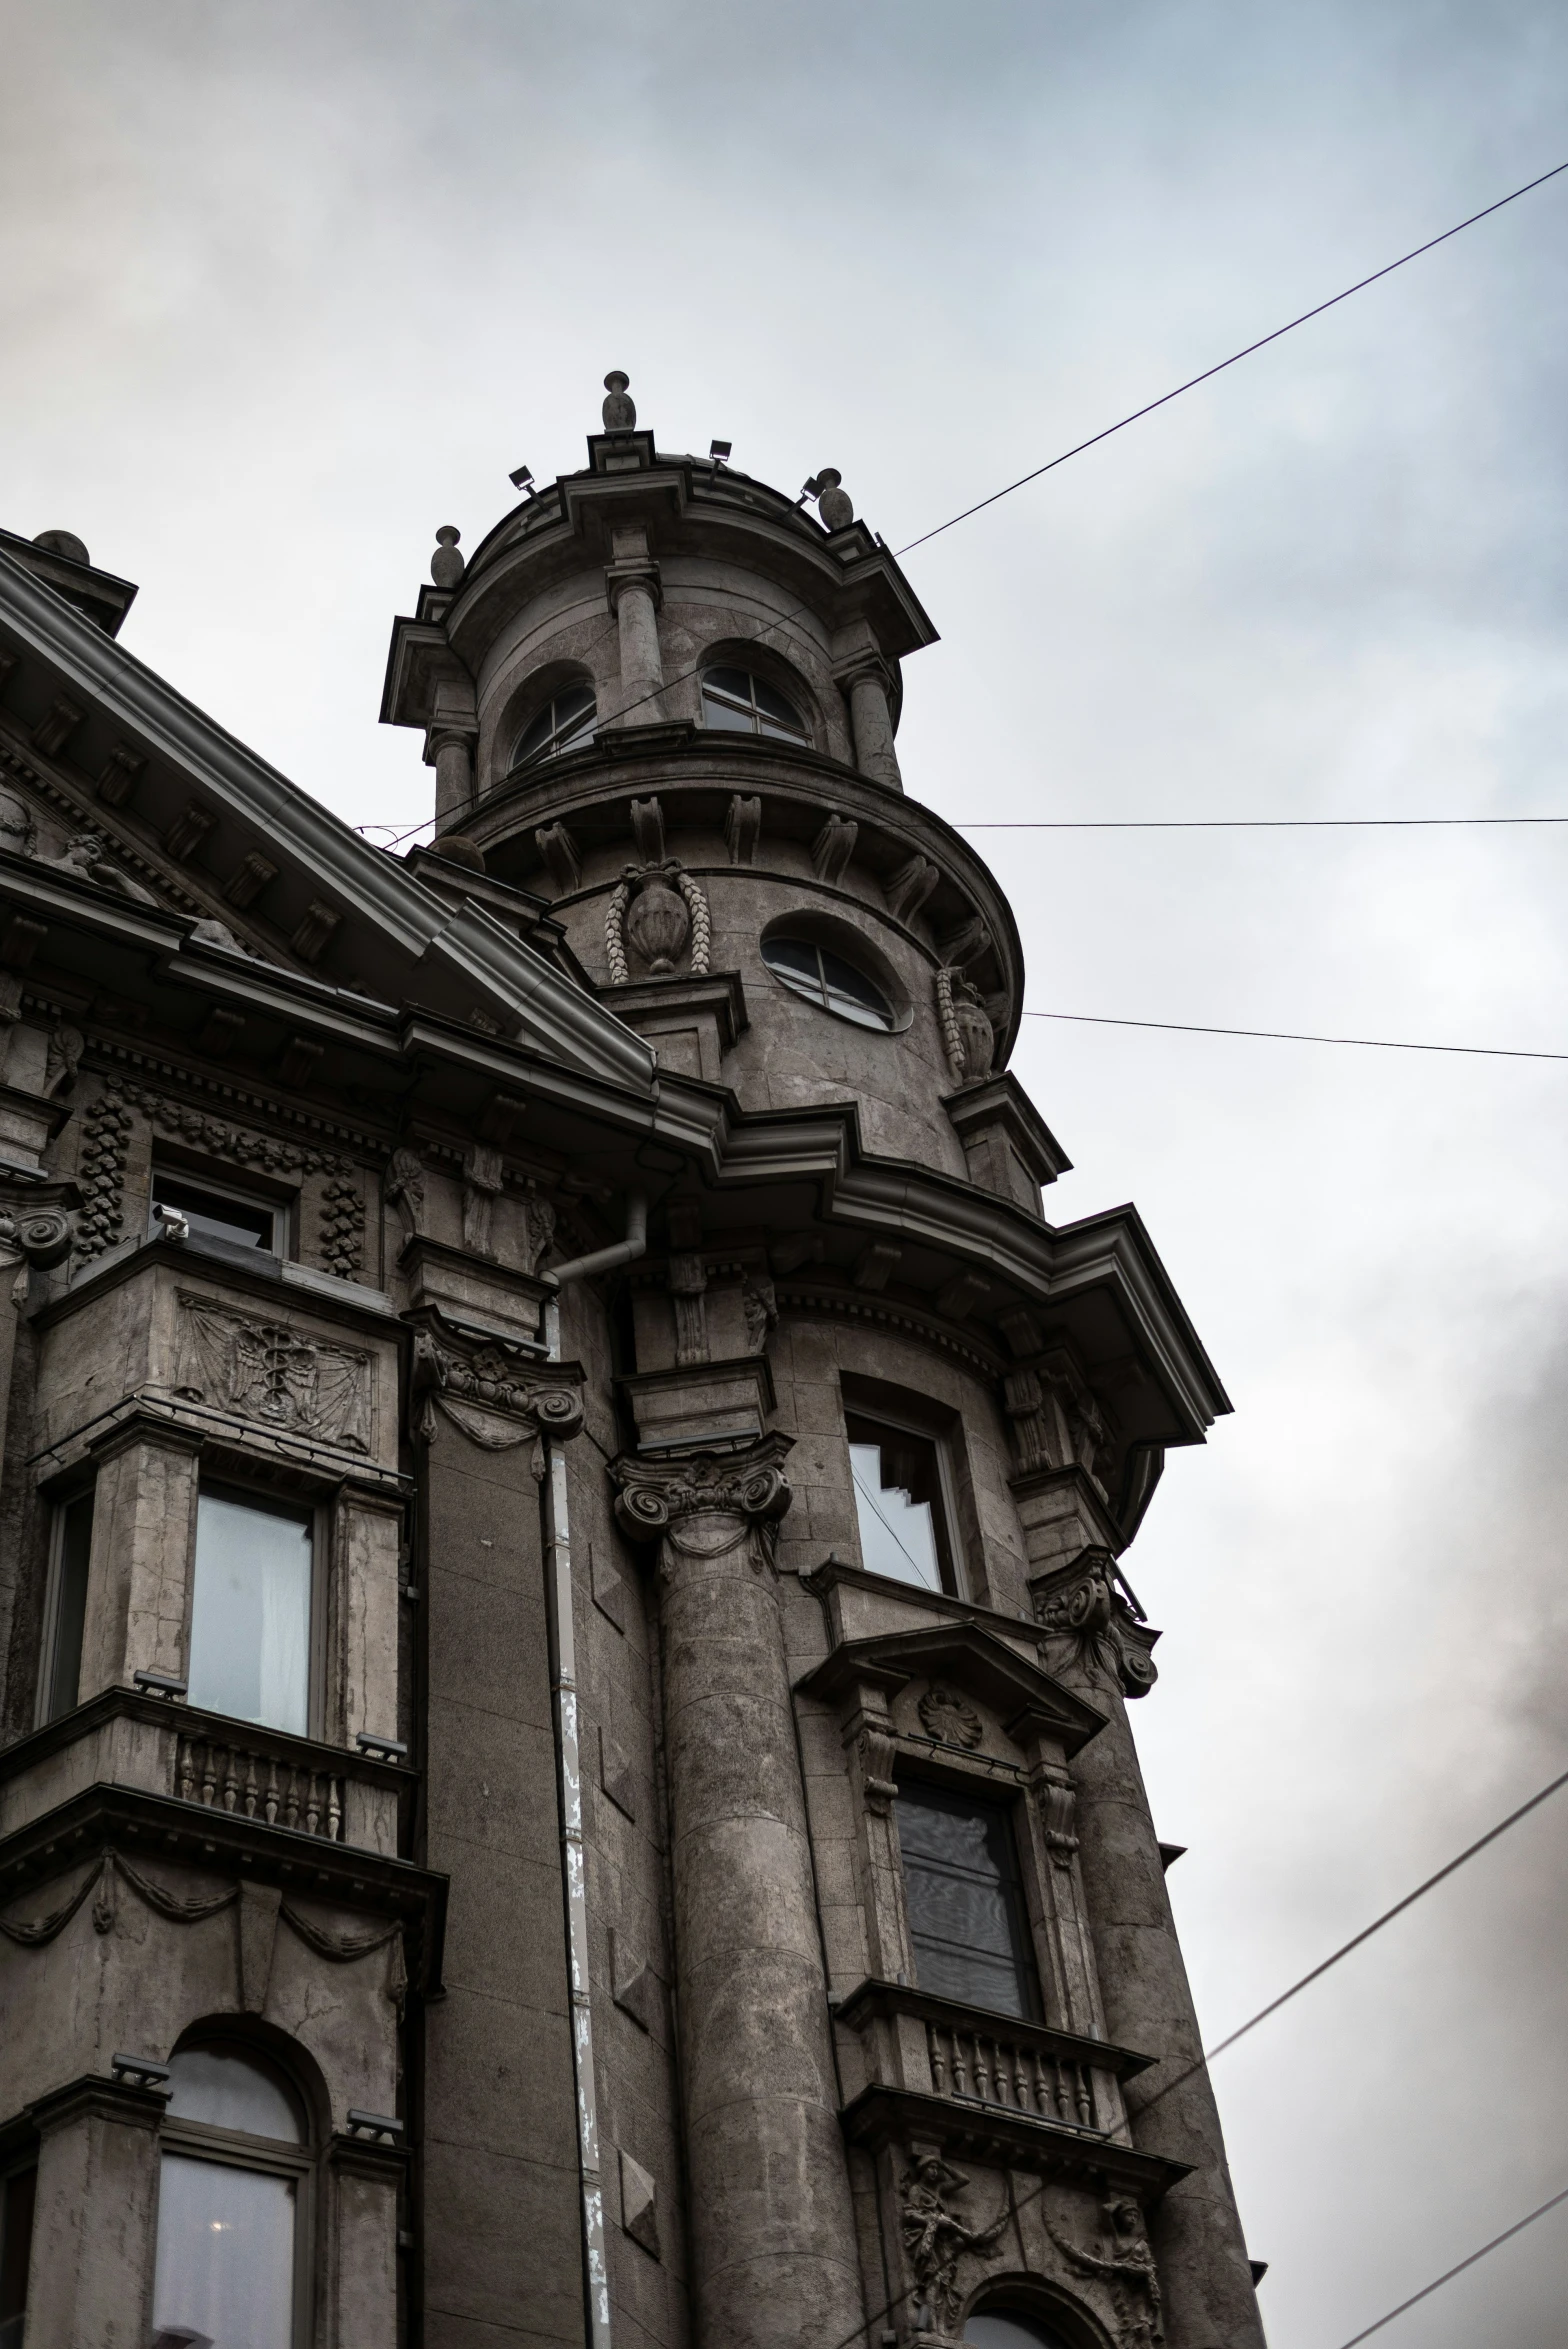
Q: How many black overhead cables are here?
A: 5